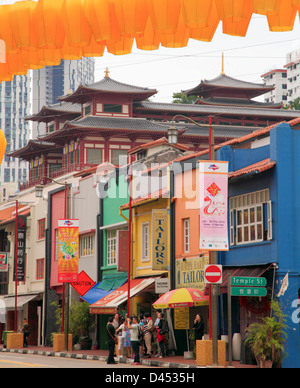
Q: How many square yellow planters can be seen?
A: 3